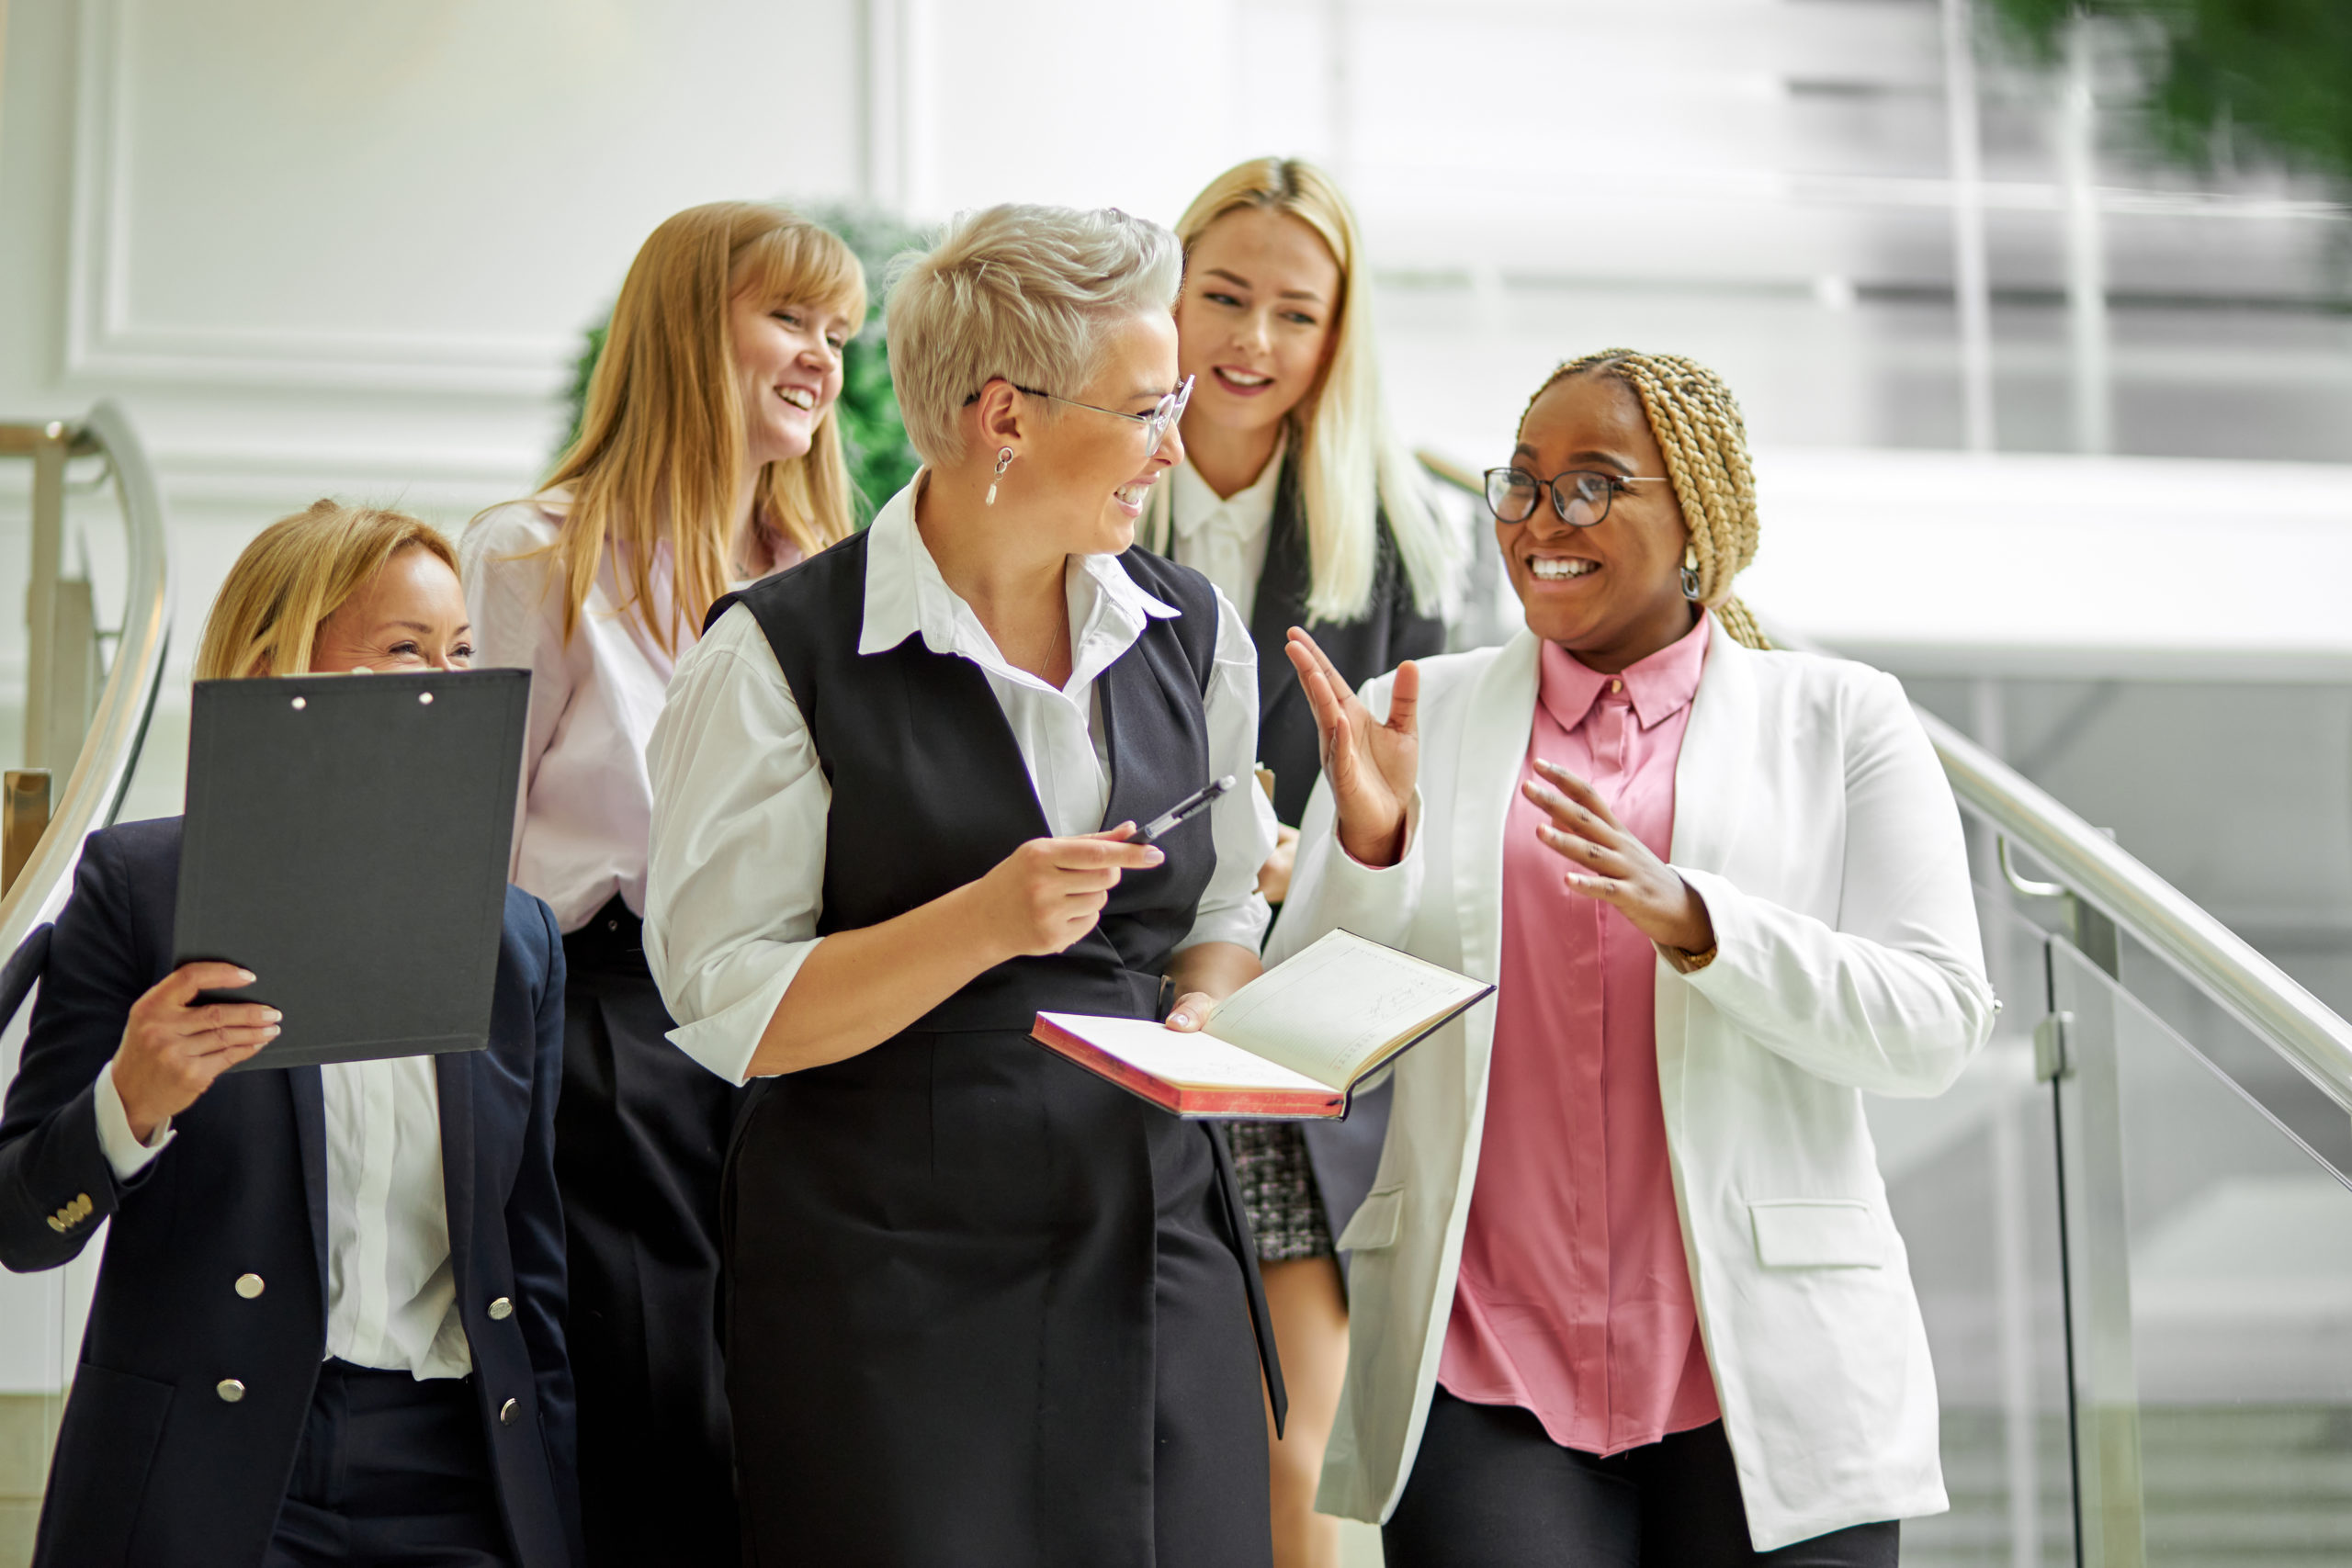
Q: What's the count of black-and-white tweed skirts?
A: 1